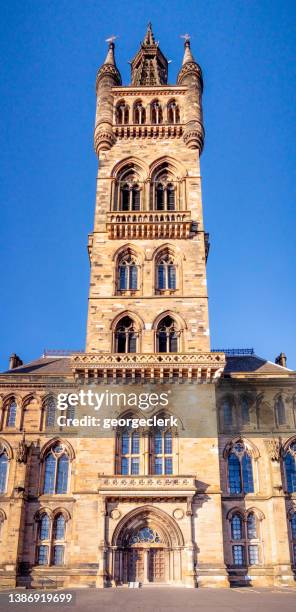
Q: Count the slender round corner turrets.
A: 2